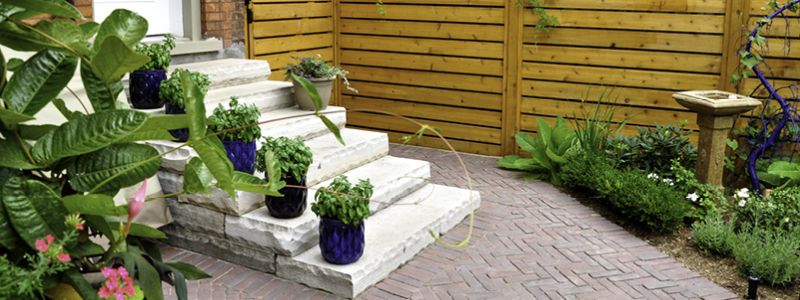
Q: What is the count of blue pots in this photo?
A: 5